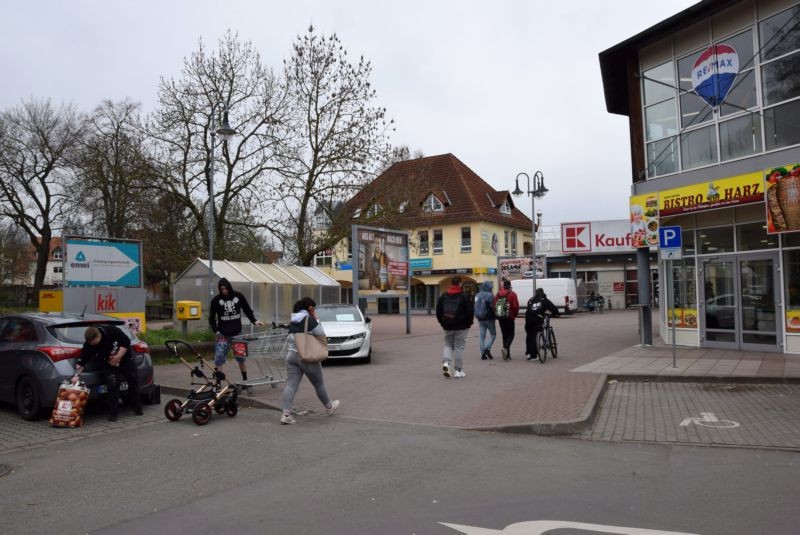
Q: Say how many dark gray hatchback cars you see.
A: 1